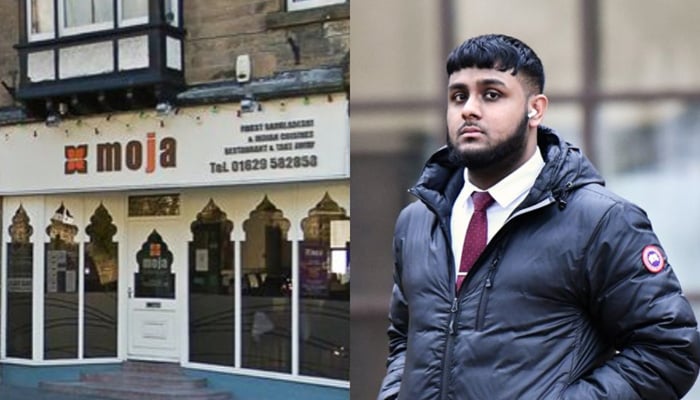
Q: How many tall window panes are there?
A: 6